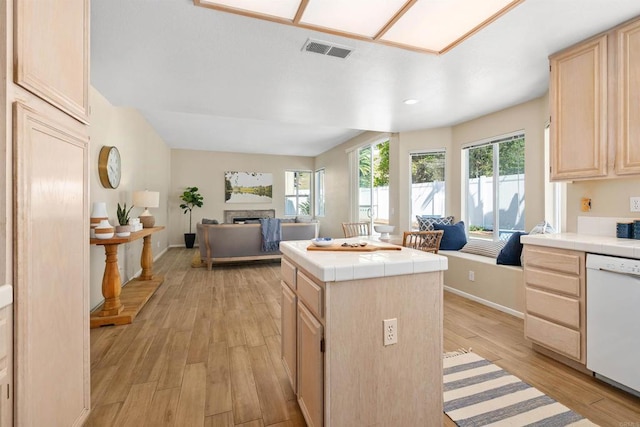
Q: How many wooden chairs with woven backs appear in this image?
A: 2